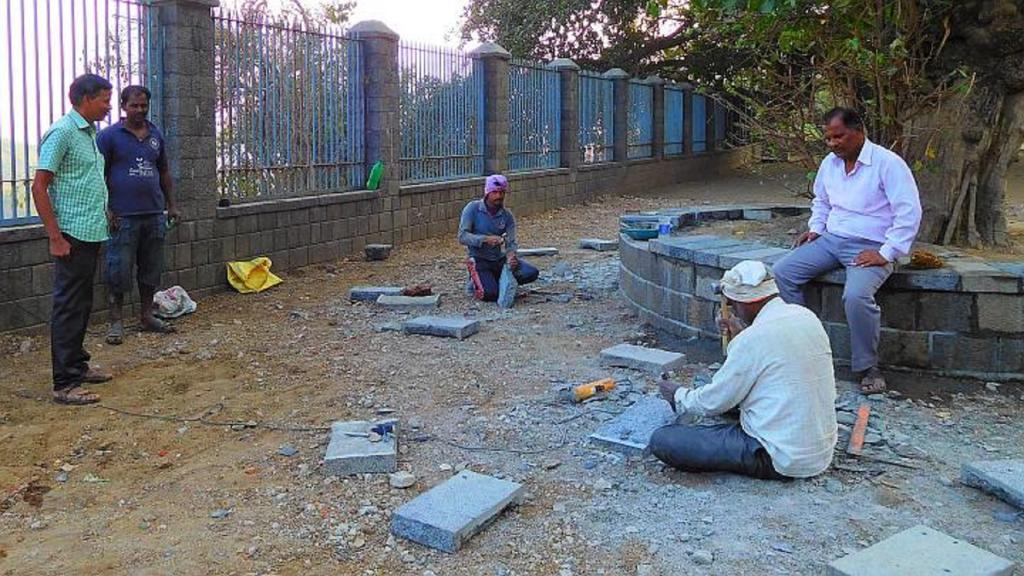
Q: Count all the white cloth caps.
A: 1